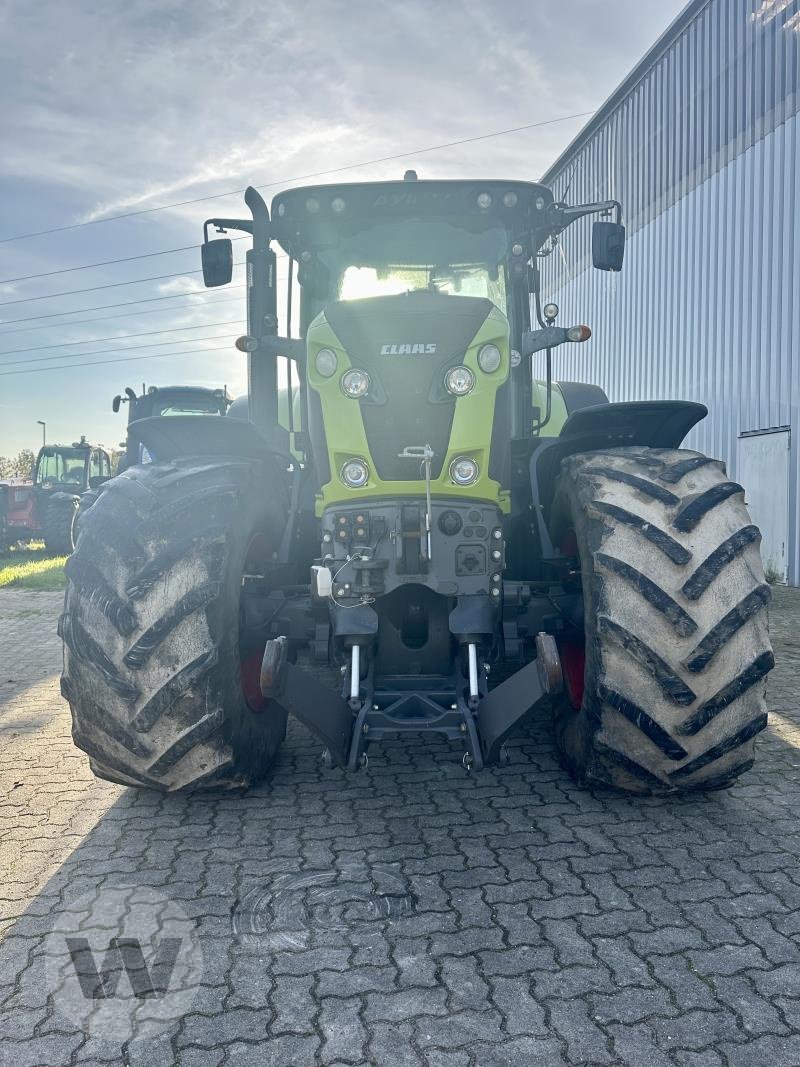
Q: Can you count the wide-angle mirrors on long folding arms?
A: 2